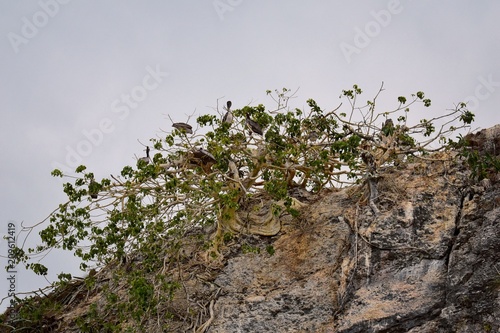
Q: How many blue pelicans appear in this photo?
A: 0